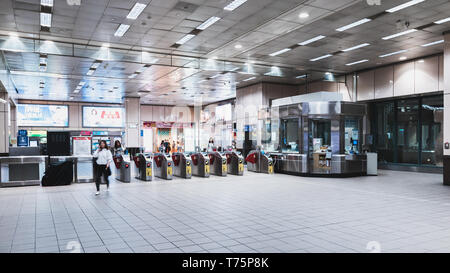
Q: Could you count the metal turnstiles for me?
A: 8